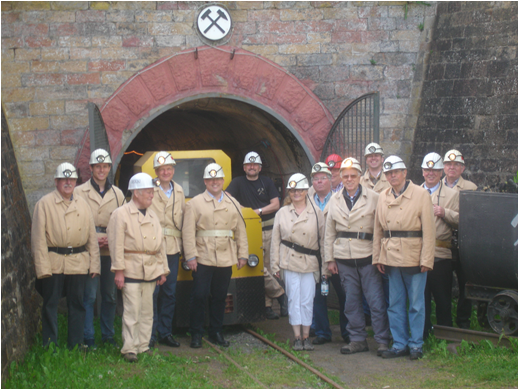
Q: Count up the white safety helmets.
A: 13